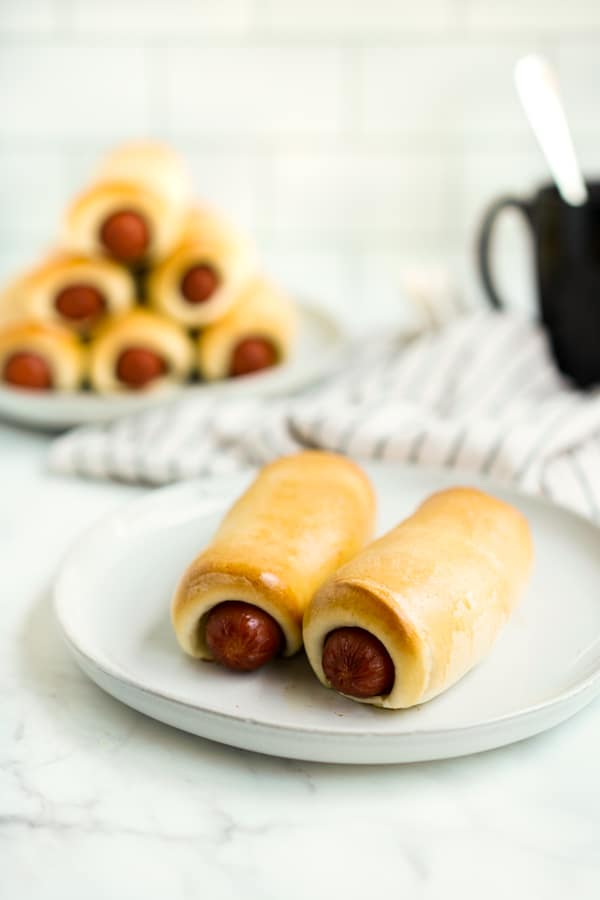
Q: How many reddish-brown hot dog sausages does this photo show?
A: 8